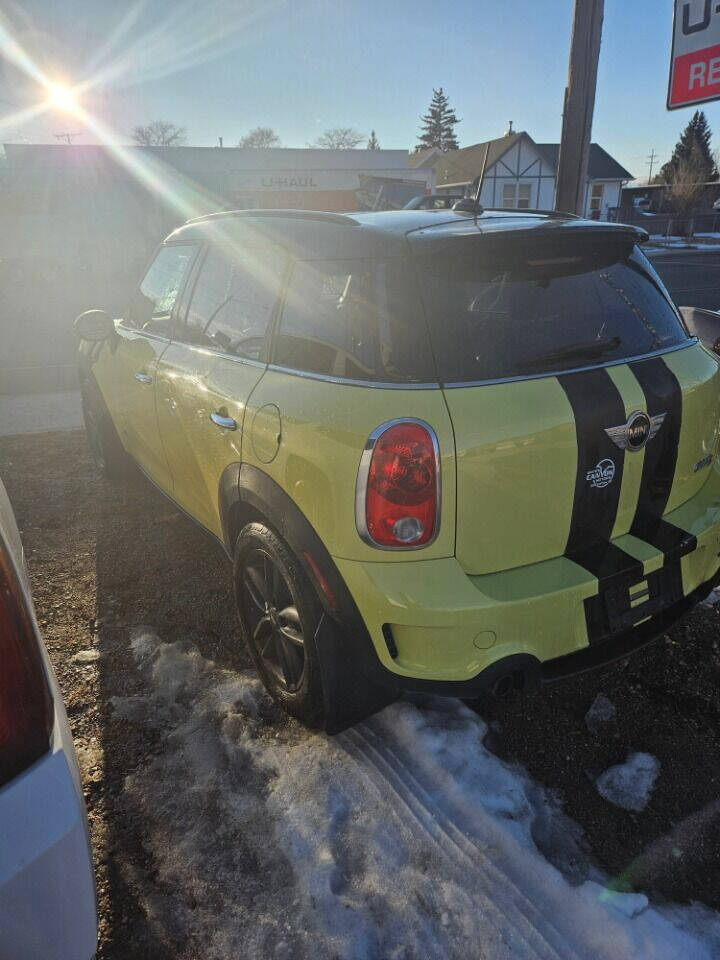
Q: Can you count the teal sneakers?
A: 0